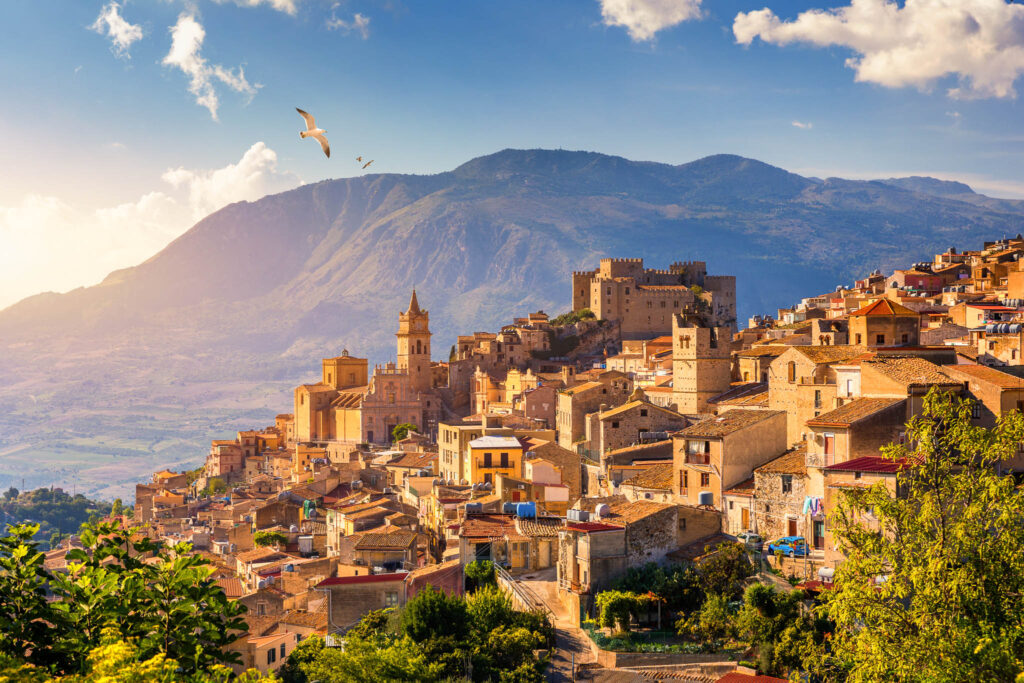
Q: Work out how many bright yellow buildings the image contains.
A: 1